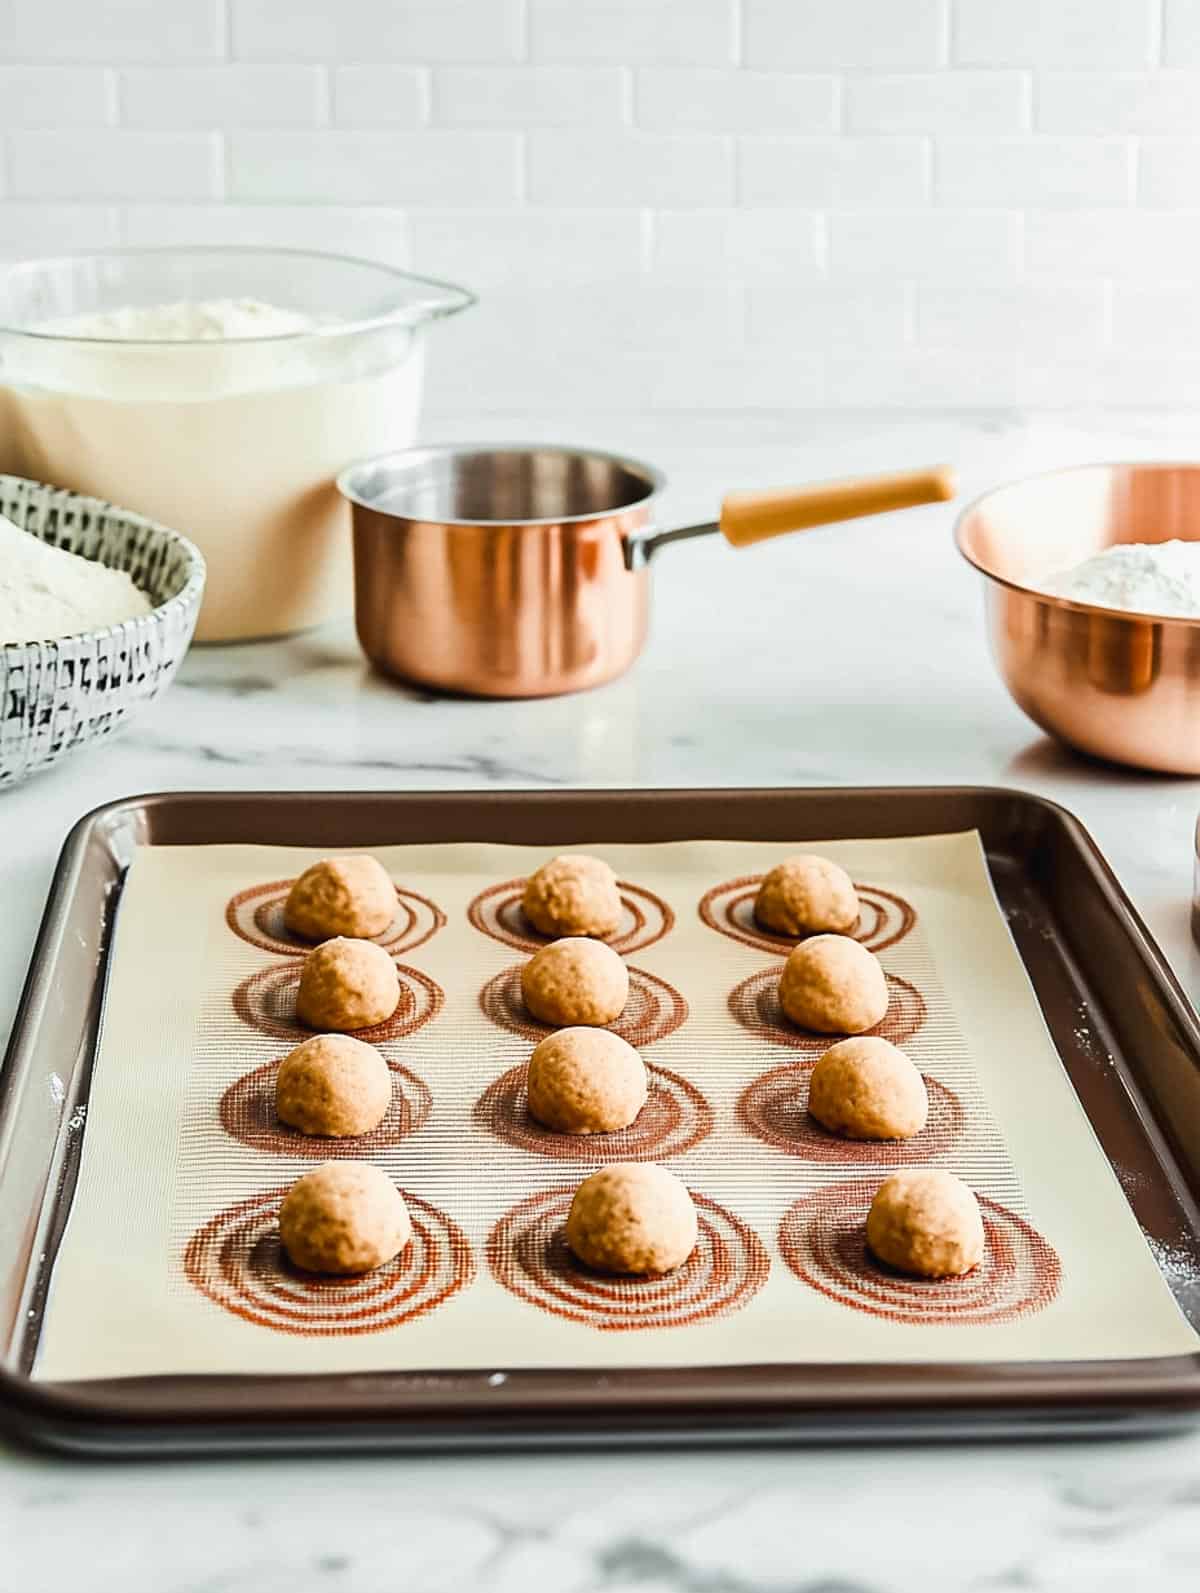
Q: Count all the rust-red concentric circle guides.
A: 12